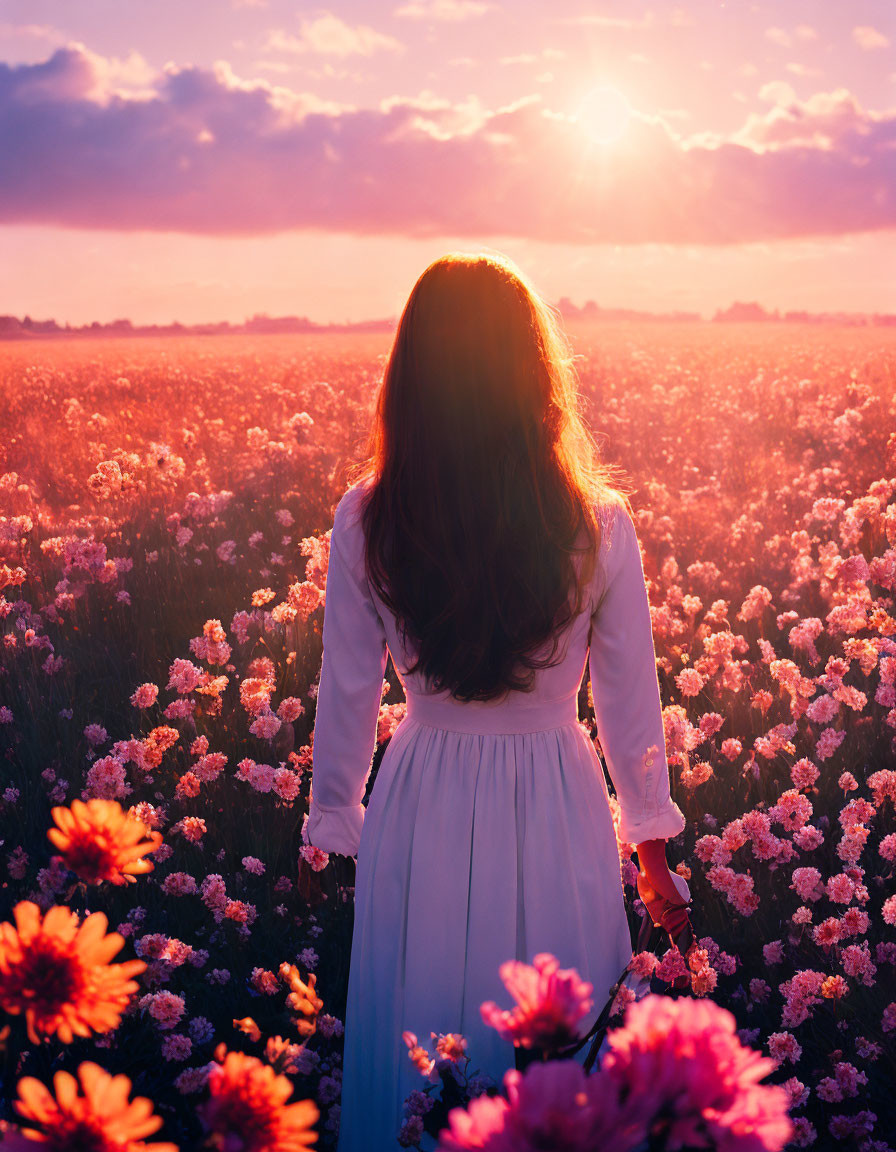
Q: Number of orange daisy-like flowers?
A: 4